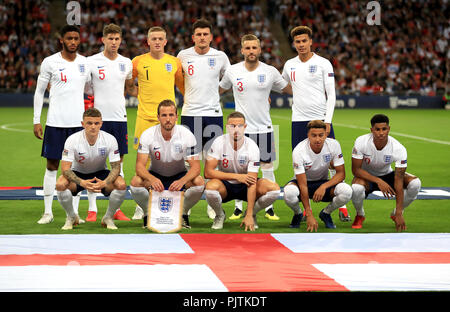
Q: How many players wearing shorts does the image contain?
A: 11